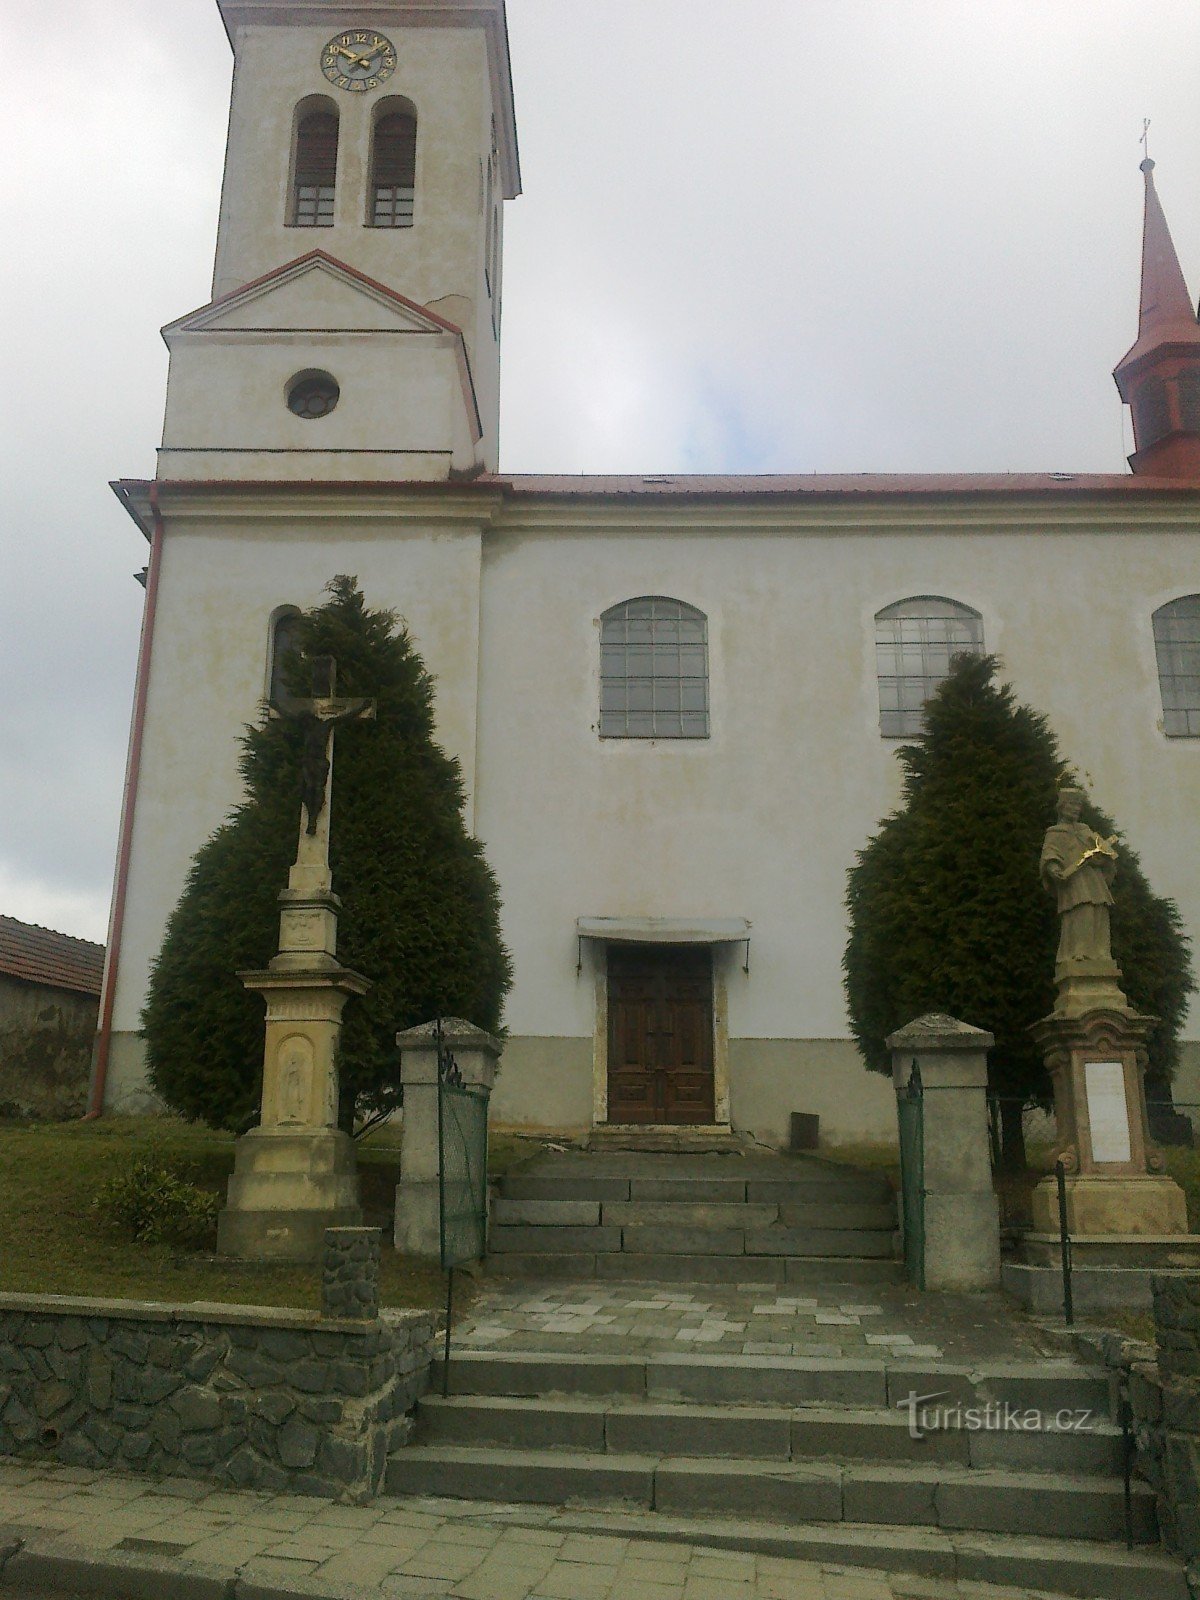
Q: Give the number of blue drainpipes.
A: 0